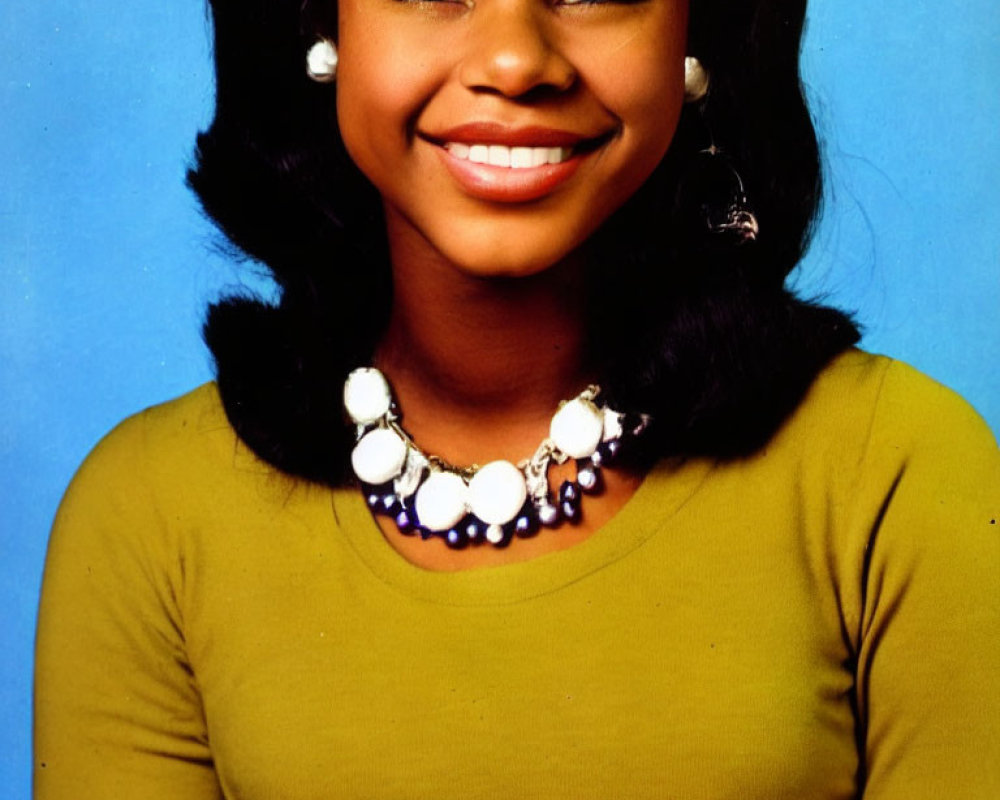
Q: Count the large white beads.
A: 5